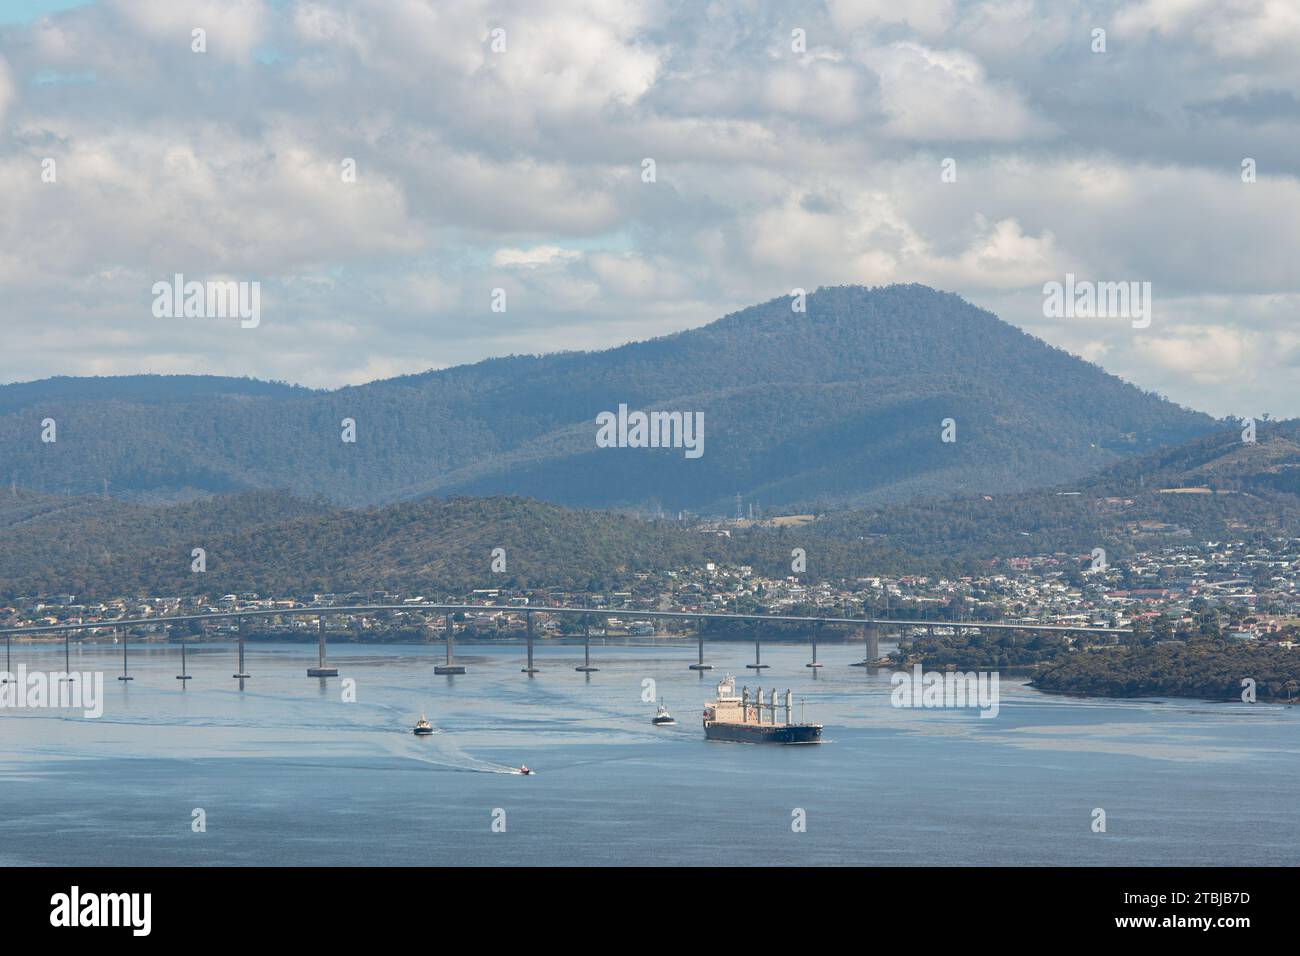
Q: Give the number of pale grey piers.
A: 13